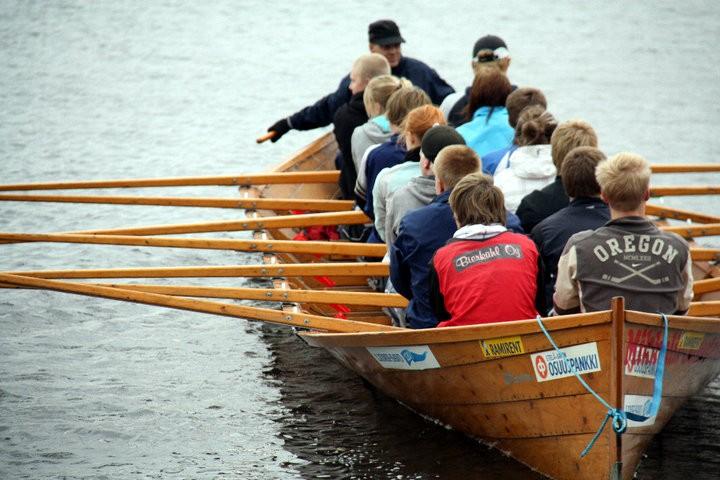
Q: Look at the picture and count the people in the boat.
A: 15